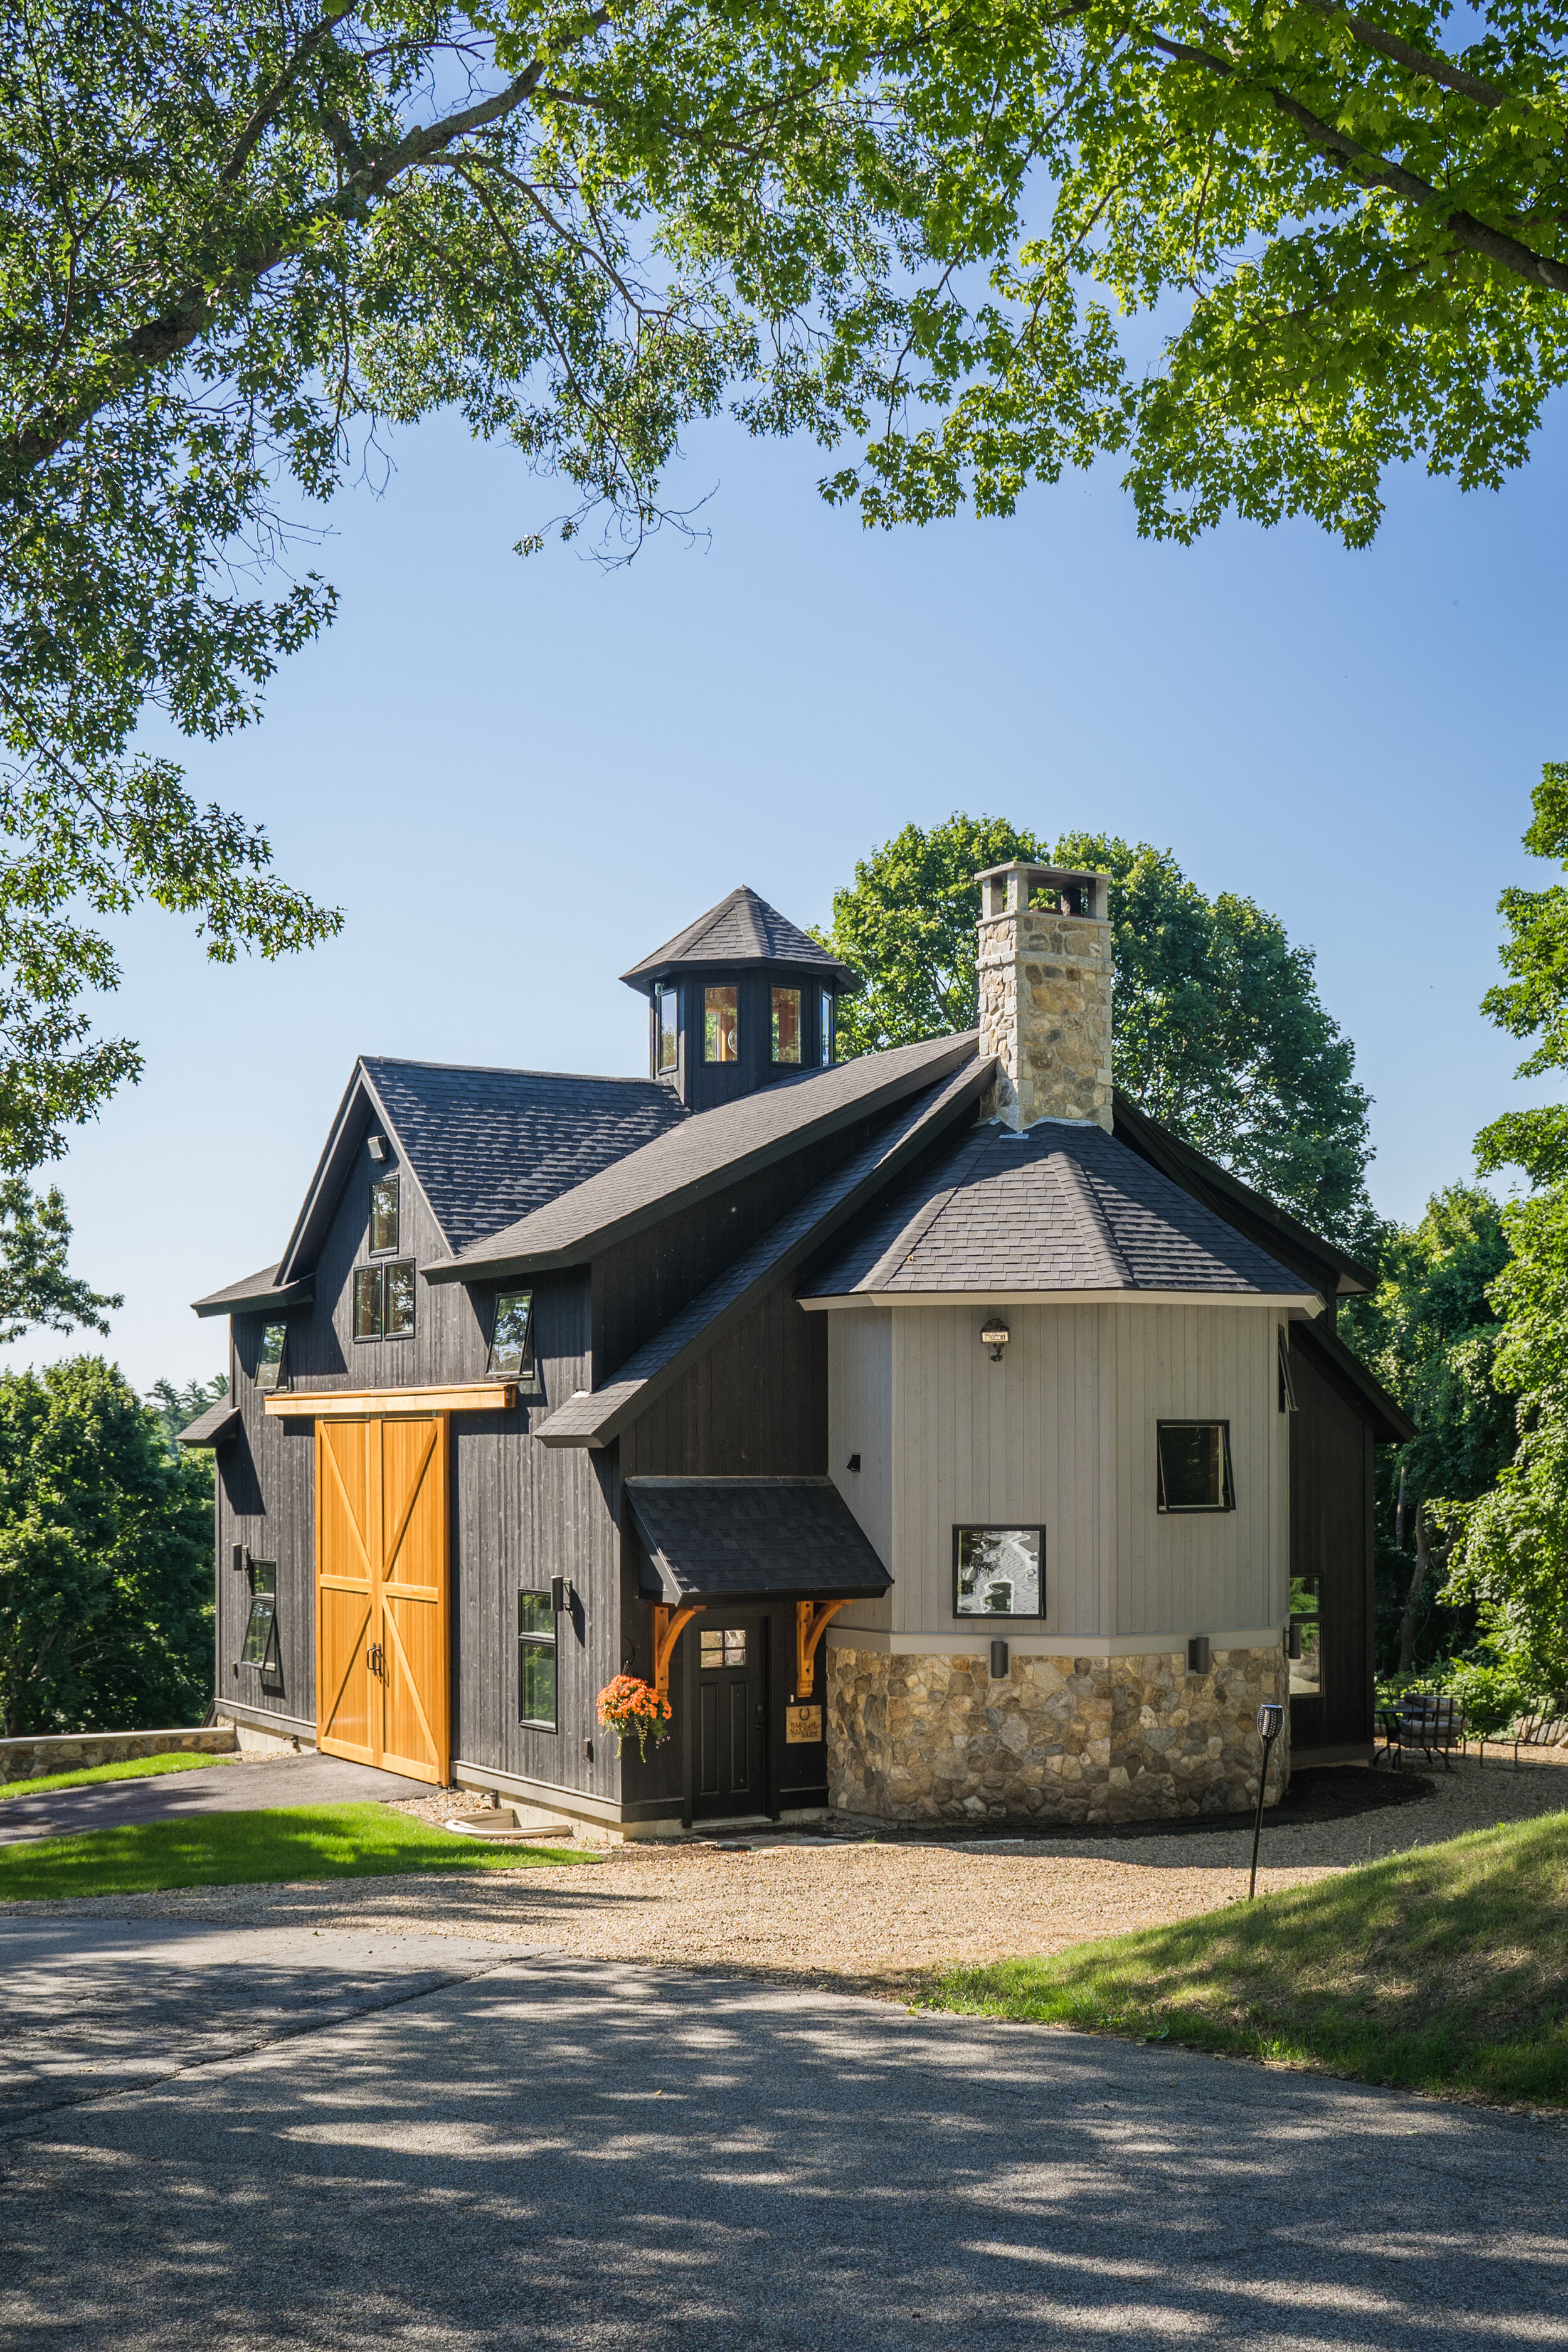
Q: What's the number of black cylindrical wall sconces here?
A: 5